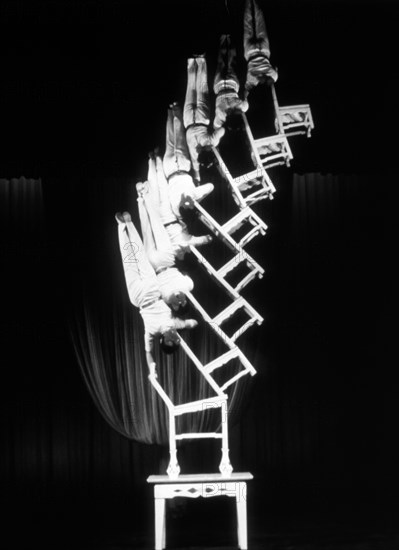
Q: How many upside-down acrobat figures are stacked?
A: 7